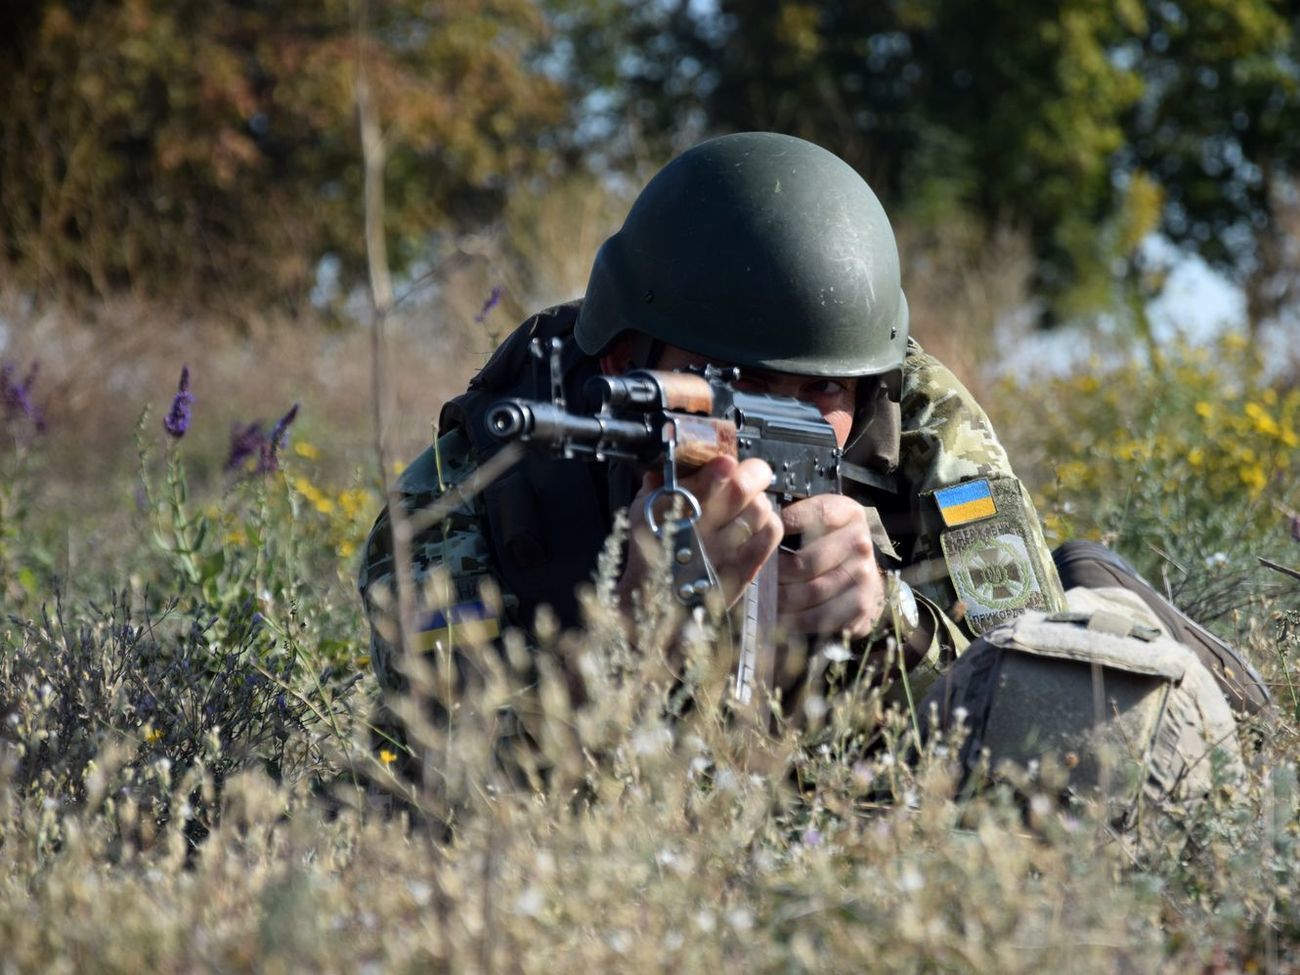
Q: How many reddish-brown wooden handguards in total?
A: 2